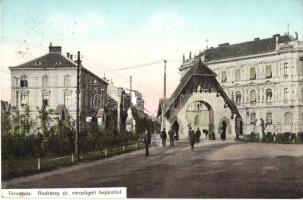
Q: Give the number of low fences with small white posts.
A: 1